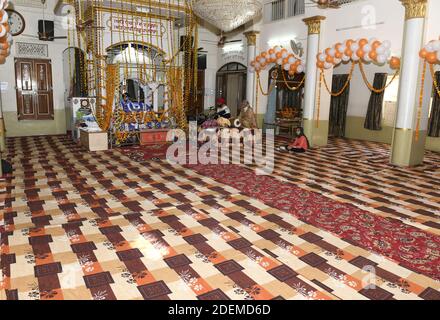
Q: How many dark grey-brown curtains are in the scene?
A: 3